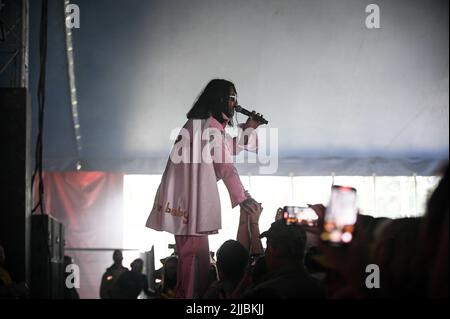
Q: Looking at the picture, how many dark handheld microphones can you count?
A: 1